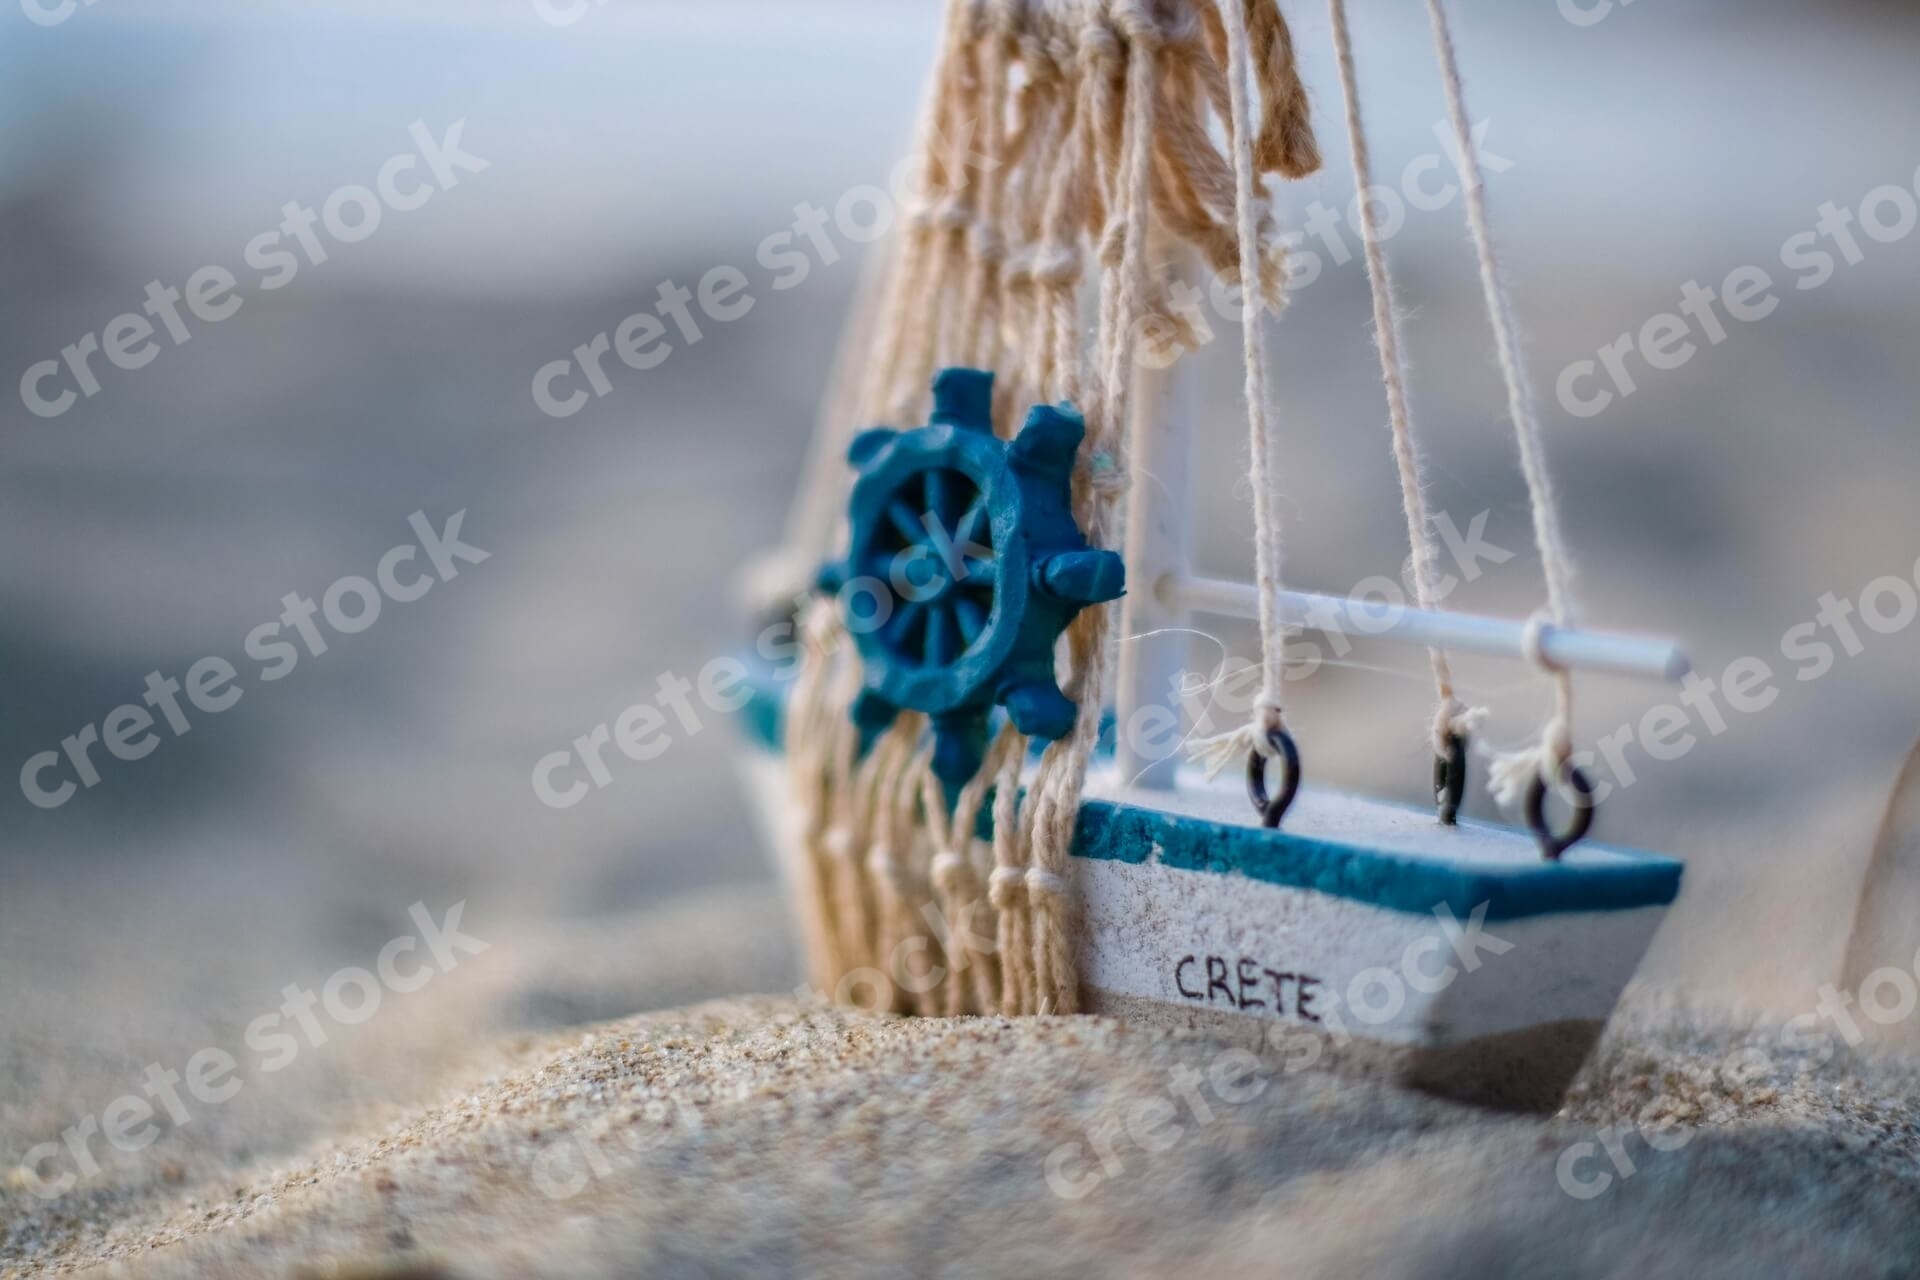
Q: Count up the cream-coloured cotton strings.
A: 3